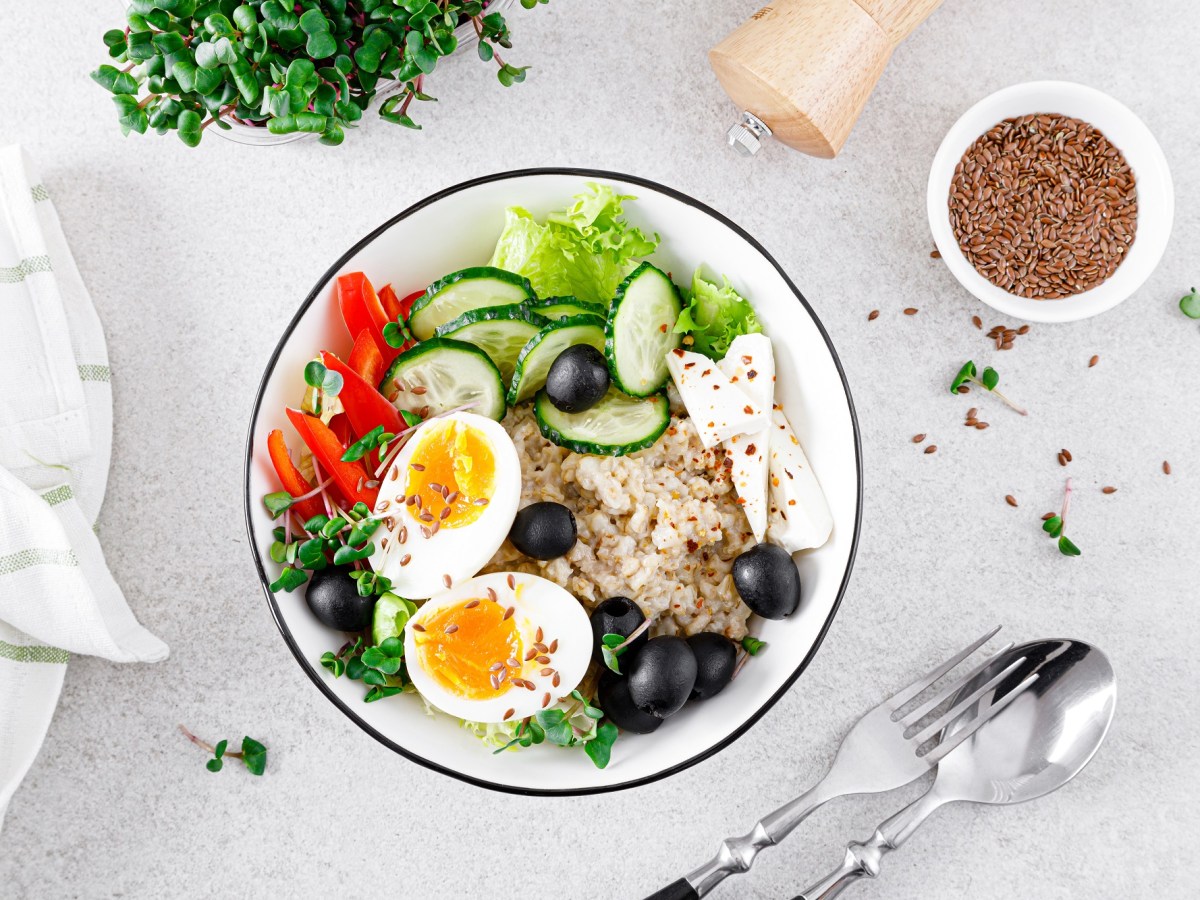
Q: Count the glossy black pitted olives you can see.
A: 8